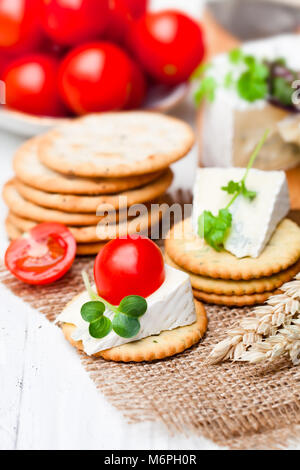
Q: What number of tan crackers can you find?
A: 10